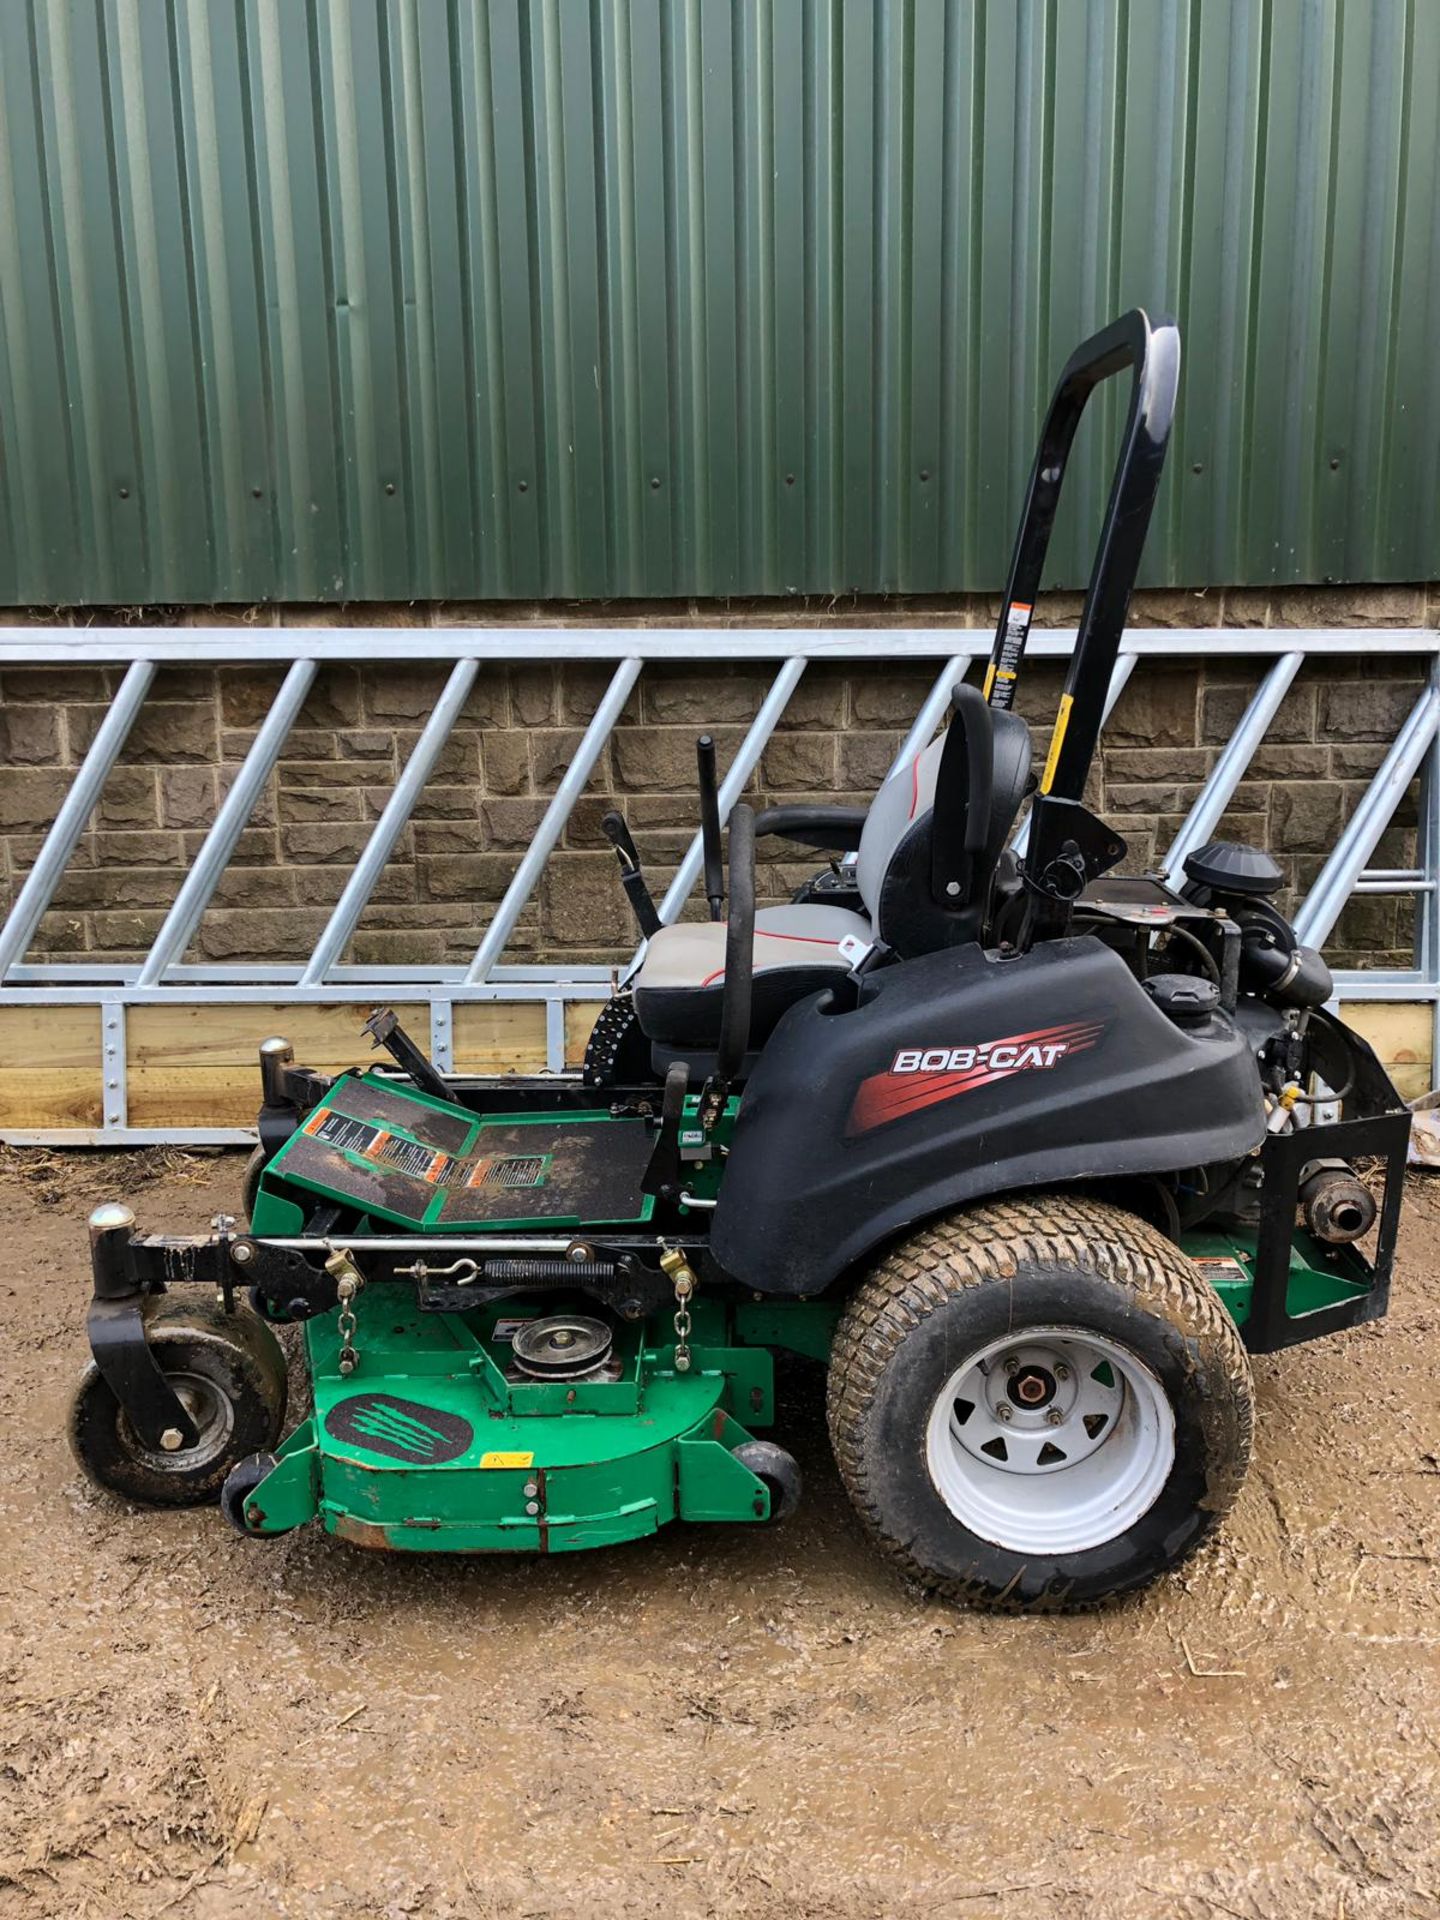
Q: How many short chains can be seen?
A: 2